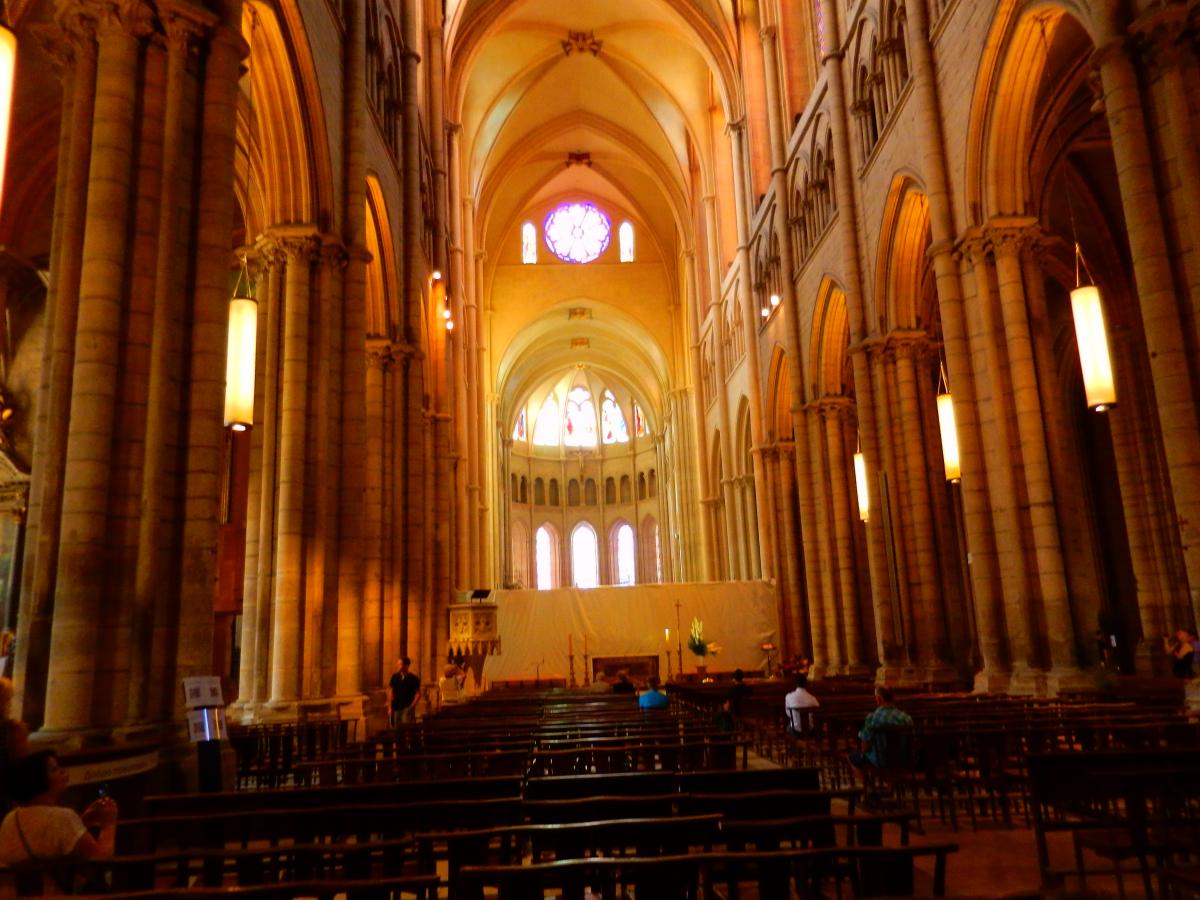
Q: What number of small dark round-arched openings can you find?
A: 10